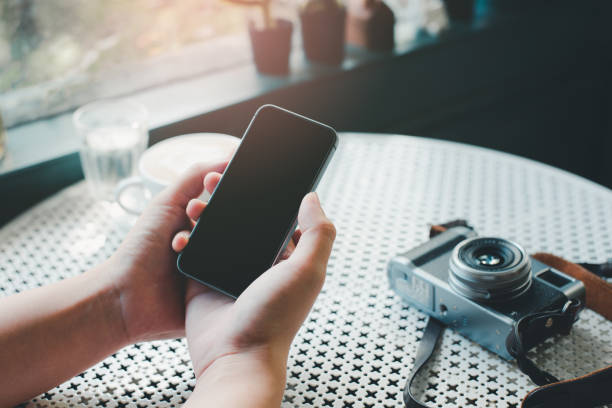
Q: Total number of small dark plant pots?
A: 3